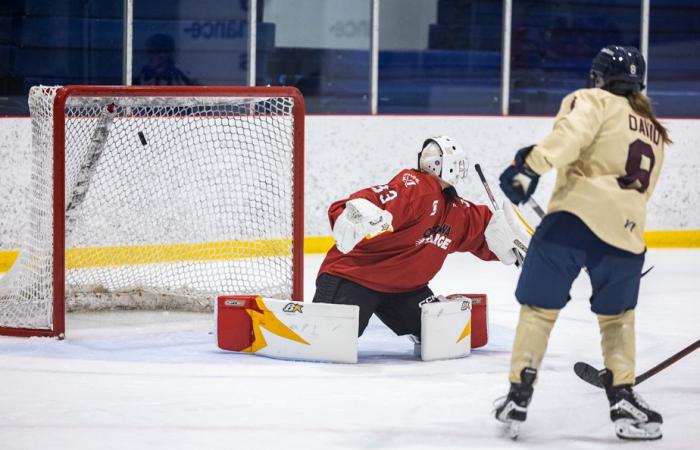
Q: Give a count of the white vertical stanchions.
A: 5